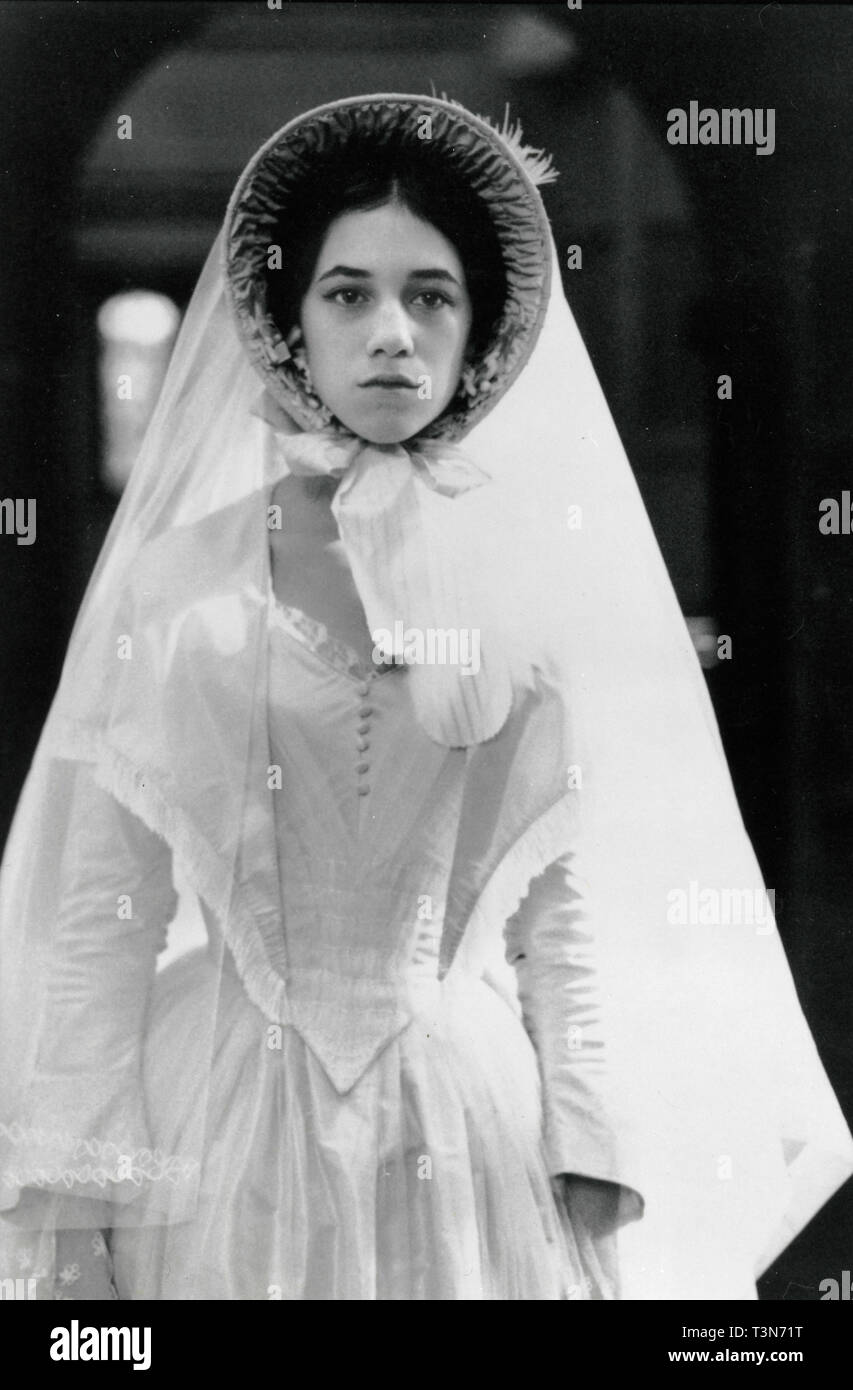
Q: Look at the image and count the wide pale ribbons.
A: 1